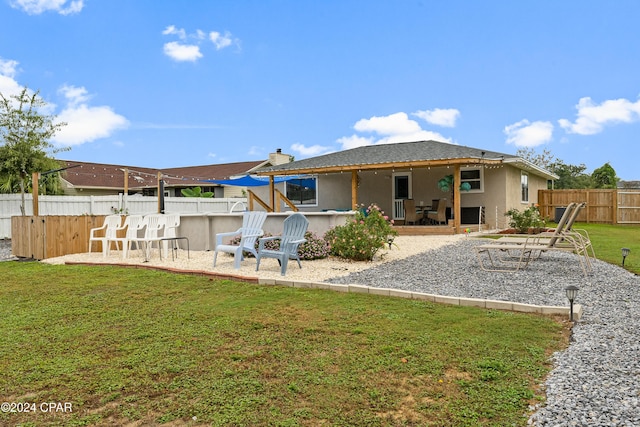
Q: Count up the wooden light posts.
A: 3